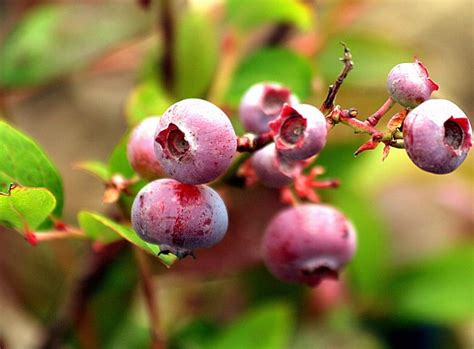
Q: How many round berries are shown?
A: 9